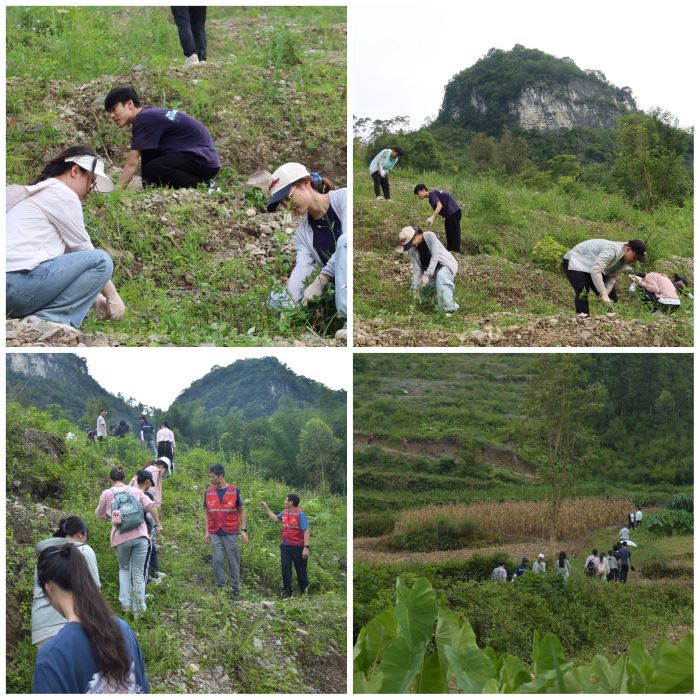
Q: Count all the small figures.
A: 4